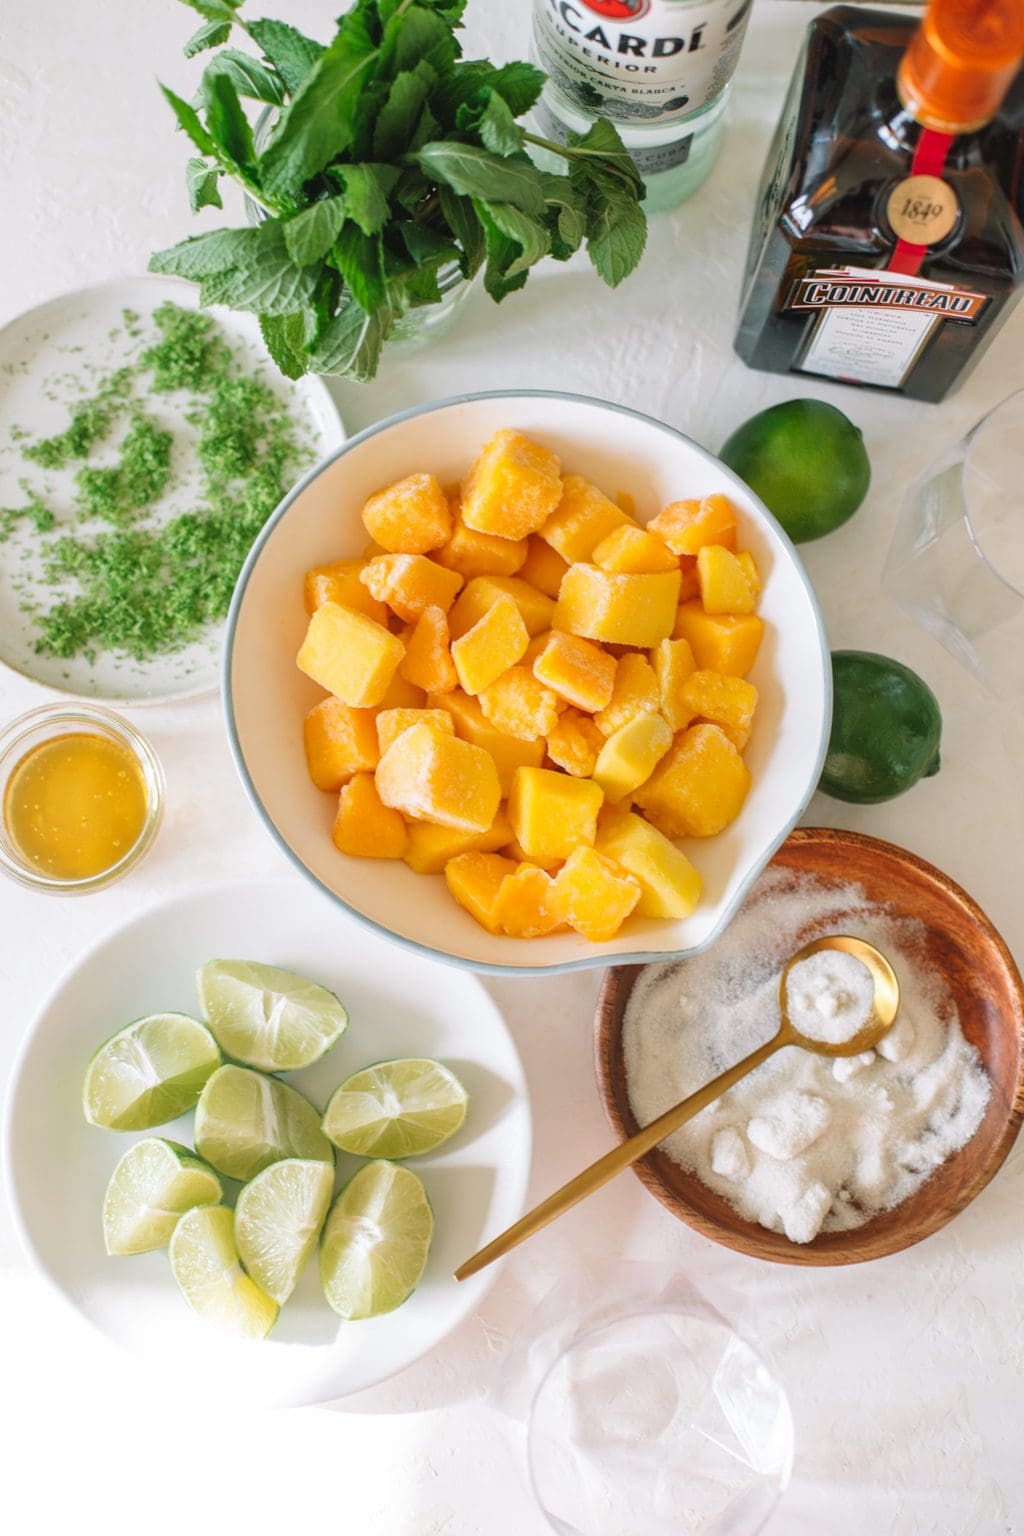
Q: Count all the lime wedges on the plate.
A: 8